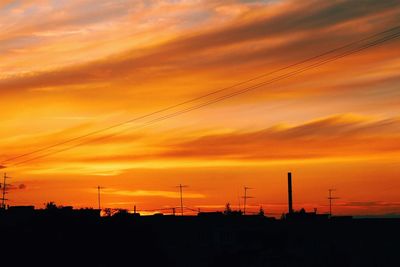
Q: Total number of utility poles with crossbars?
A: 5